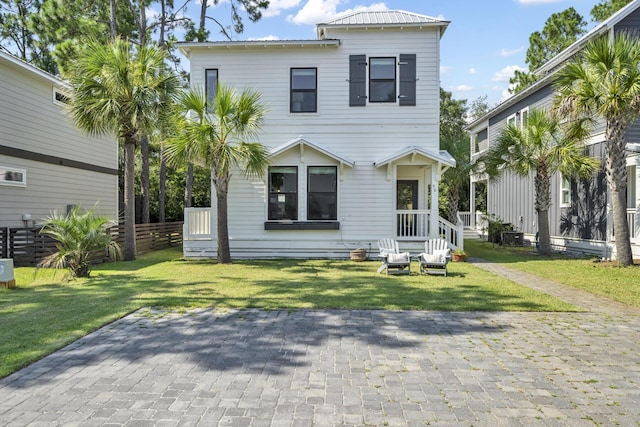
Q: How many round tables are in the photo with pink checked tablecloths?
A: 0